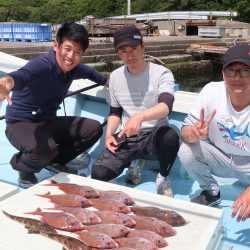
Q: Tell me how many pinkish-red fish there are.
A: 13